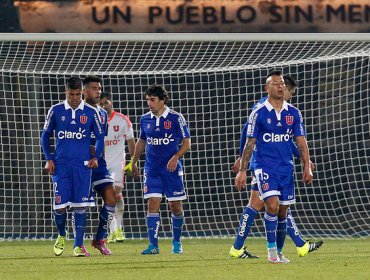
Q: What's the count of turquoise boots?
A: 2